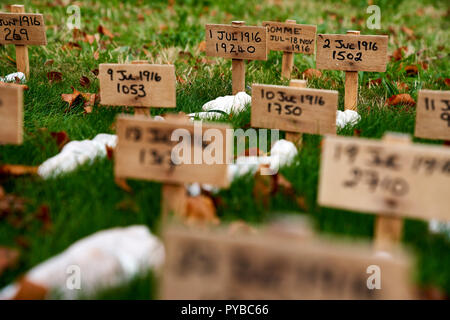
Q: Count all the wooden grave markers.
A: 11